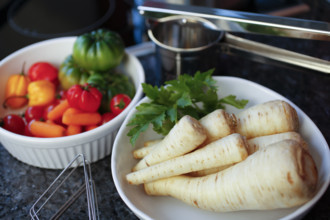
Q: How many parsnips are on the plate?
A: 6